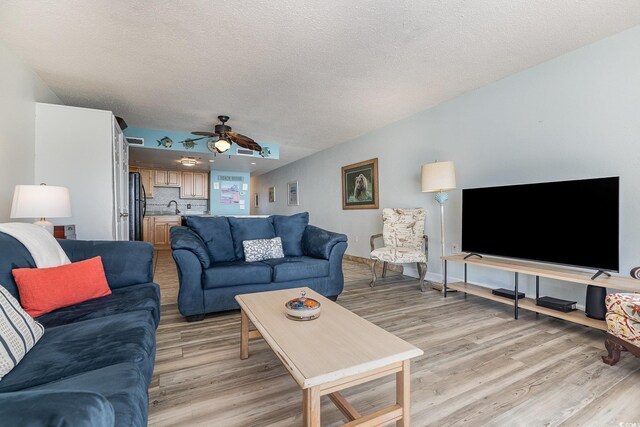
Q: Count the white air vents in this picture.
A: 2